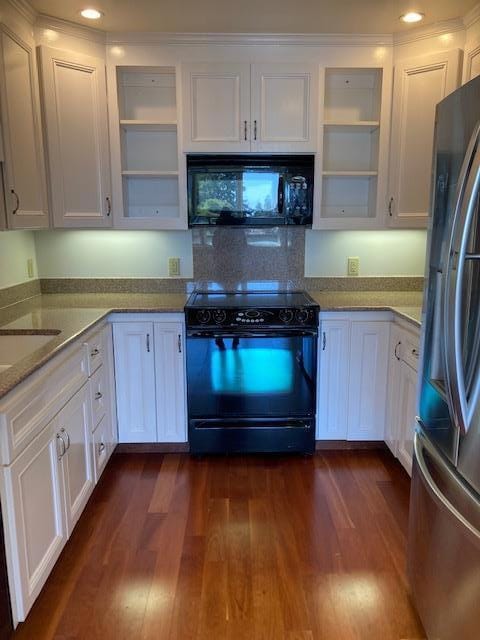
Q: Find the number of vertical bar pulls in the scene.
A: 11